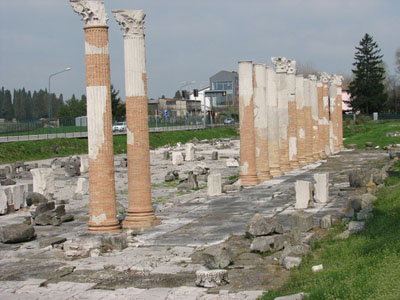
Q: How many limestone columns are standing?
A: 14